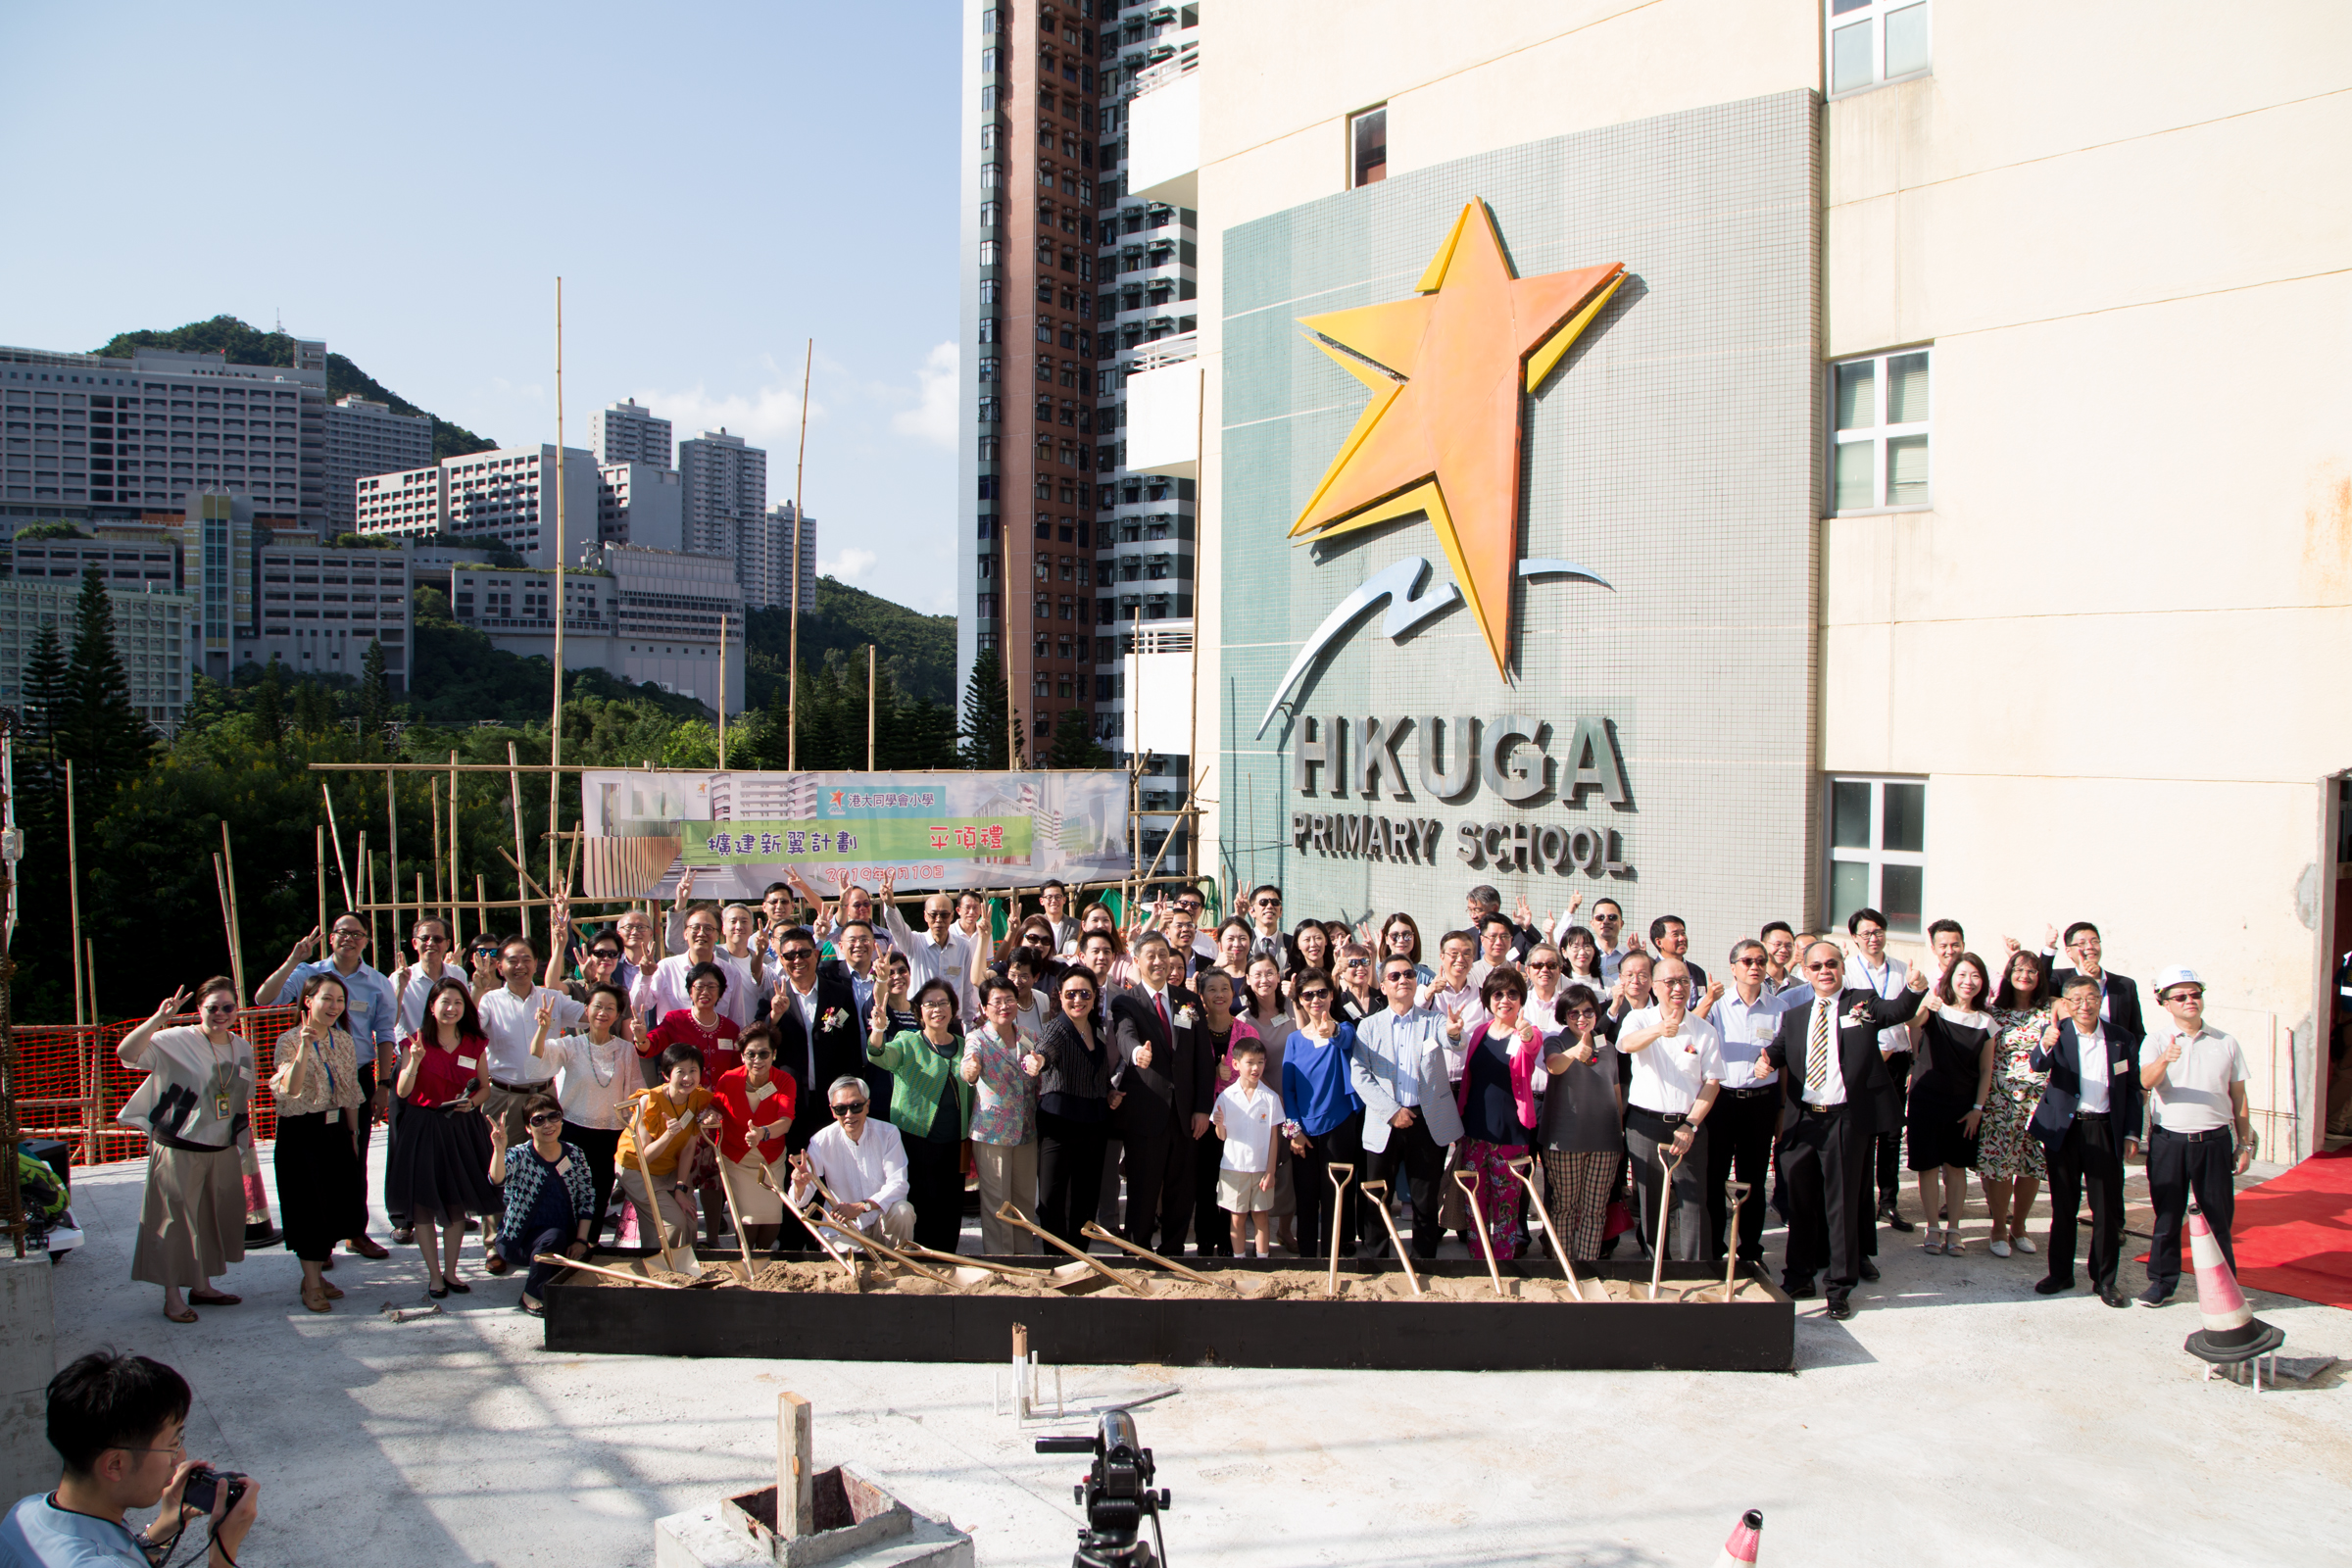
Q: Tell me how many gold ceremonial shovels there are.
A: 15